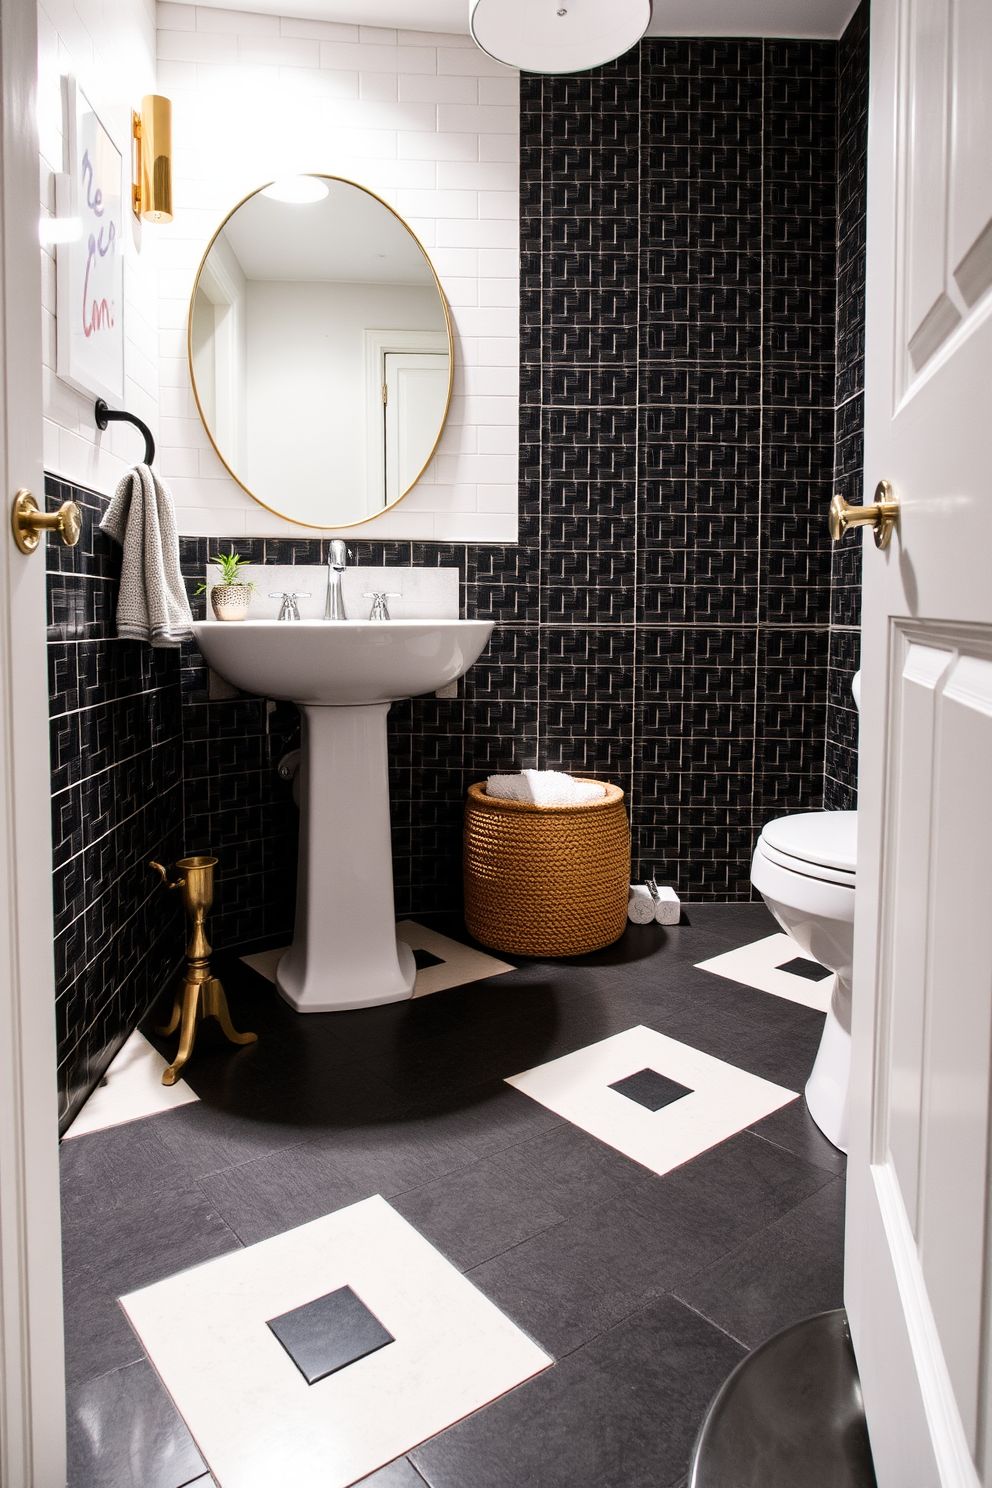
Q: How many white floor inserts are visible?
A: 5